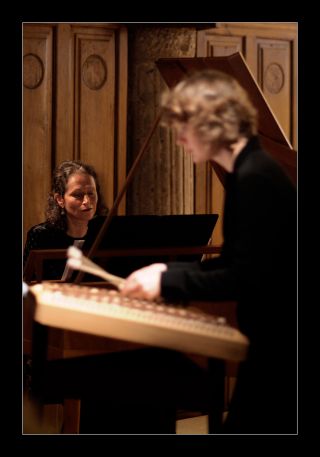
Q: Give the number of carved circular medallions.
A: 3